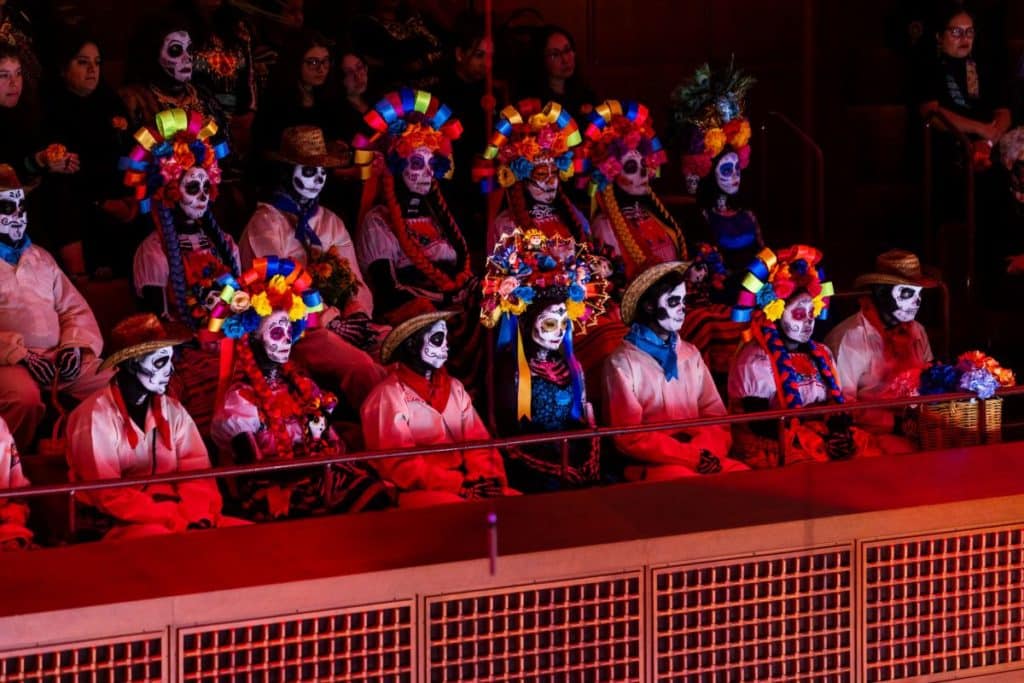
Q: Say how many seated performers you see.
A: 14